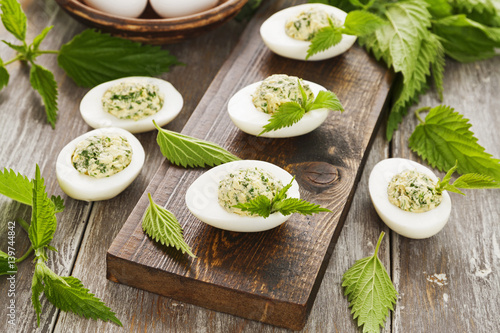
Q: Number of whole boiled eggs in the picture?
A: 2